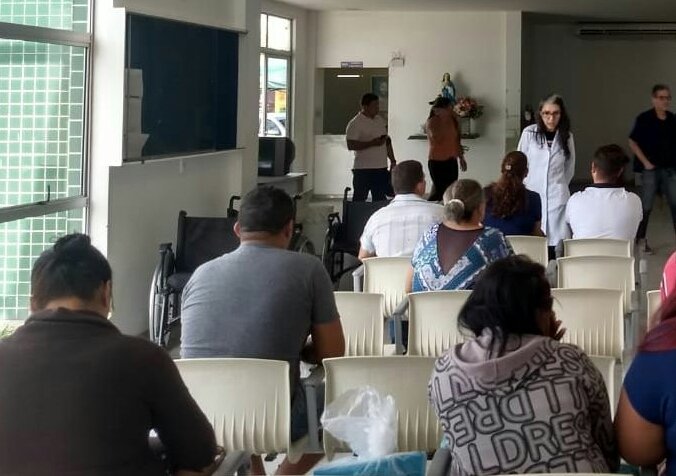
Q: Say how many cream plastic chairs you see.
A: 11